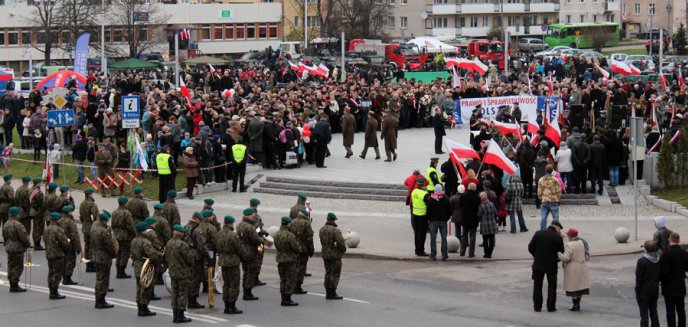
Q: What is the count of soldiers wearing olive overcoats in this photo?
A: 3